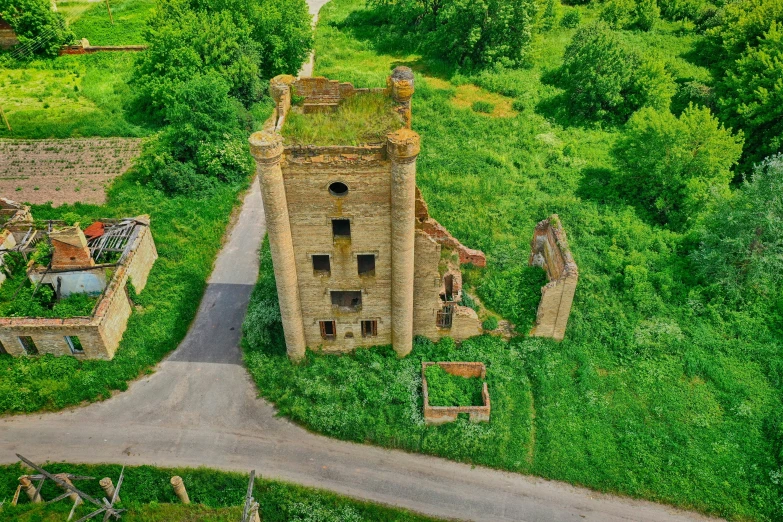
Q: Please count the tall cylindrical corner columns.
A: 4